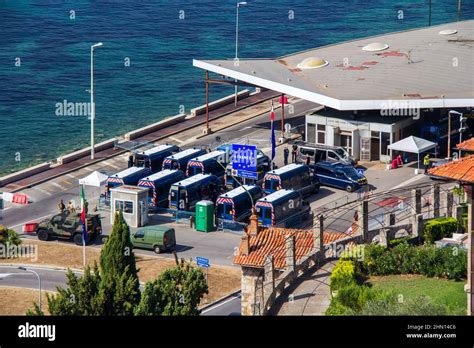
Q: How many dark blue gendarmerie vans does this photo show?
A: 11